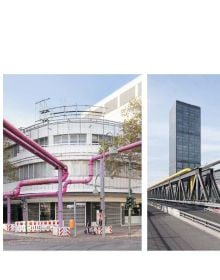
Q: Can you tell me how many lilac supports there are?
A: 3